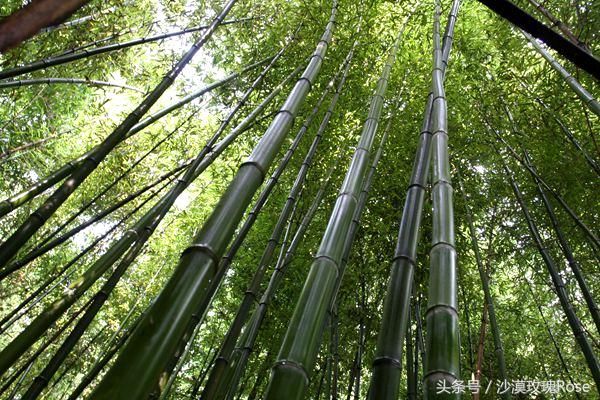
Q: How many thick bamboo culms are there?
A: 4